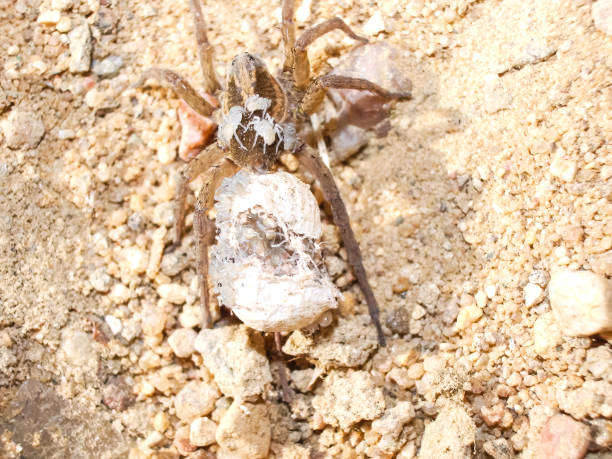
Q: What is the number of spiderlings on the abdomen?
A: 4